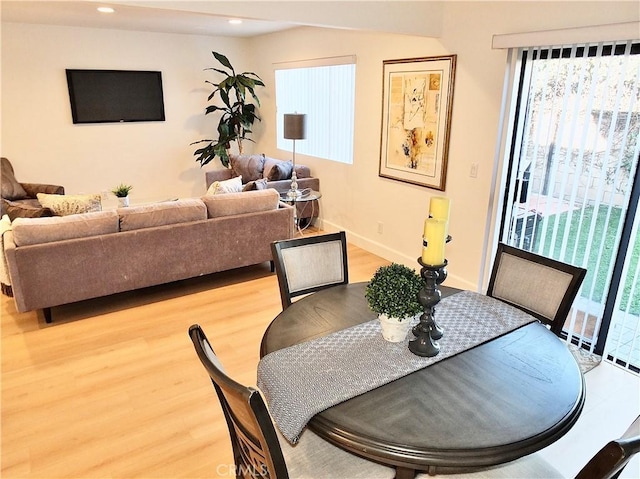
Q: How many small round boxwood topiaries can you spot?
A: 1